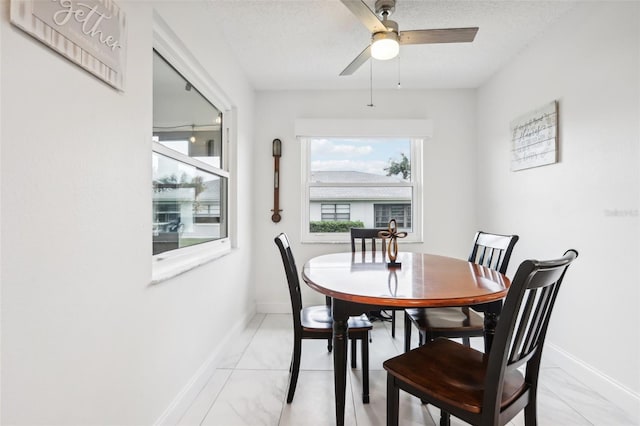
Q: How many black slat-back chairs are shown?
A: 4